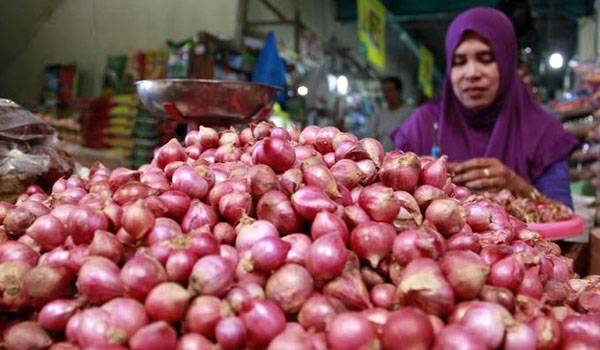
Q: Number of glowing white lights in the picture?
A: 3